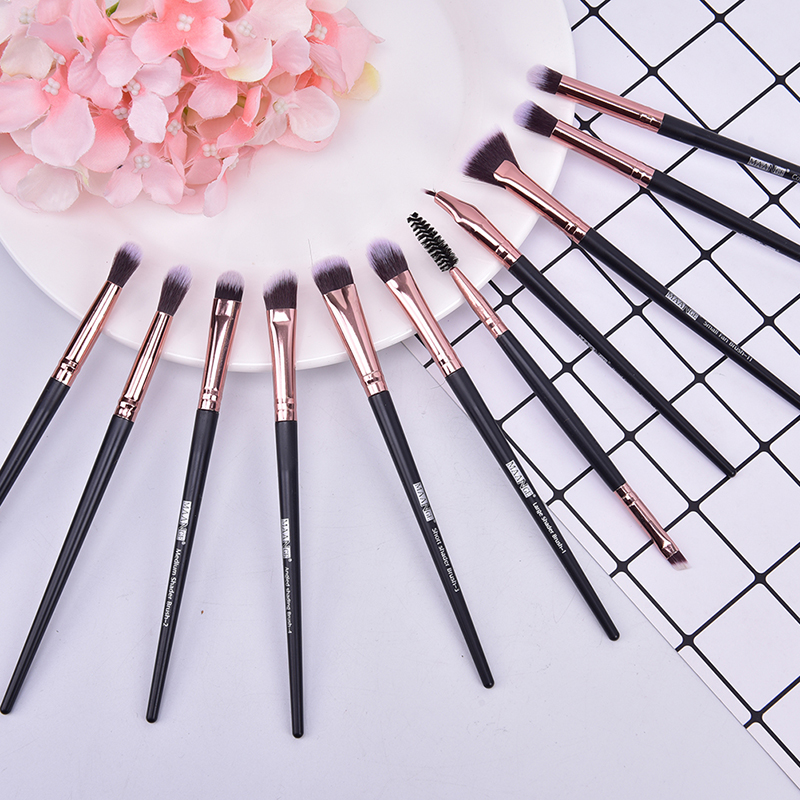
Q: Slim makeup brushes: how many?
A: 11